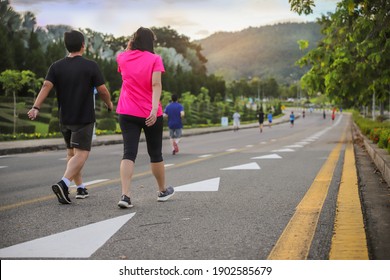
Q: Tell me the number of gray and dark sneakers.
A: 4